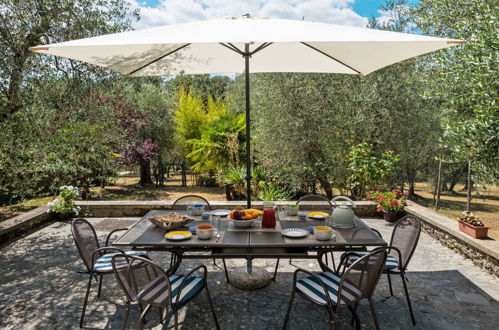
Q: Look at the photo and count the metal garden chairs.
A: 6